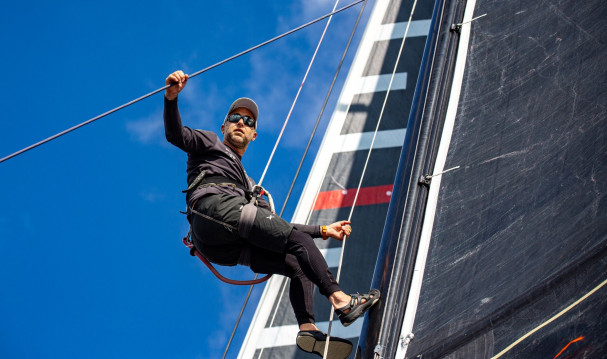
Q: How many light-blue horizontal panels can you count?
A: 5